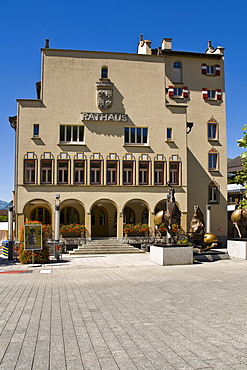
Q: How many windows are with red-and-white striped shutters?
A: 3